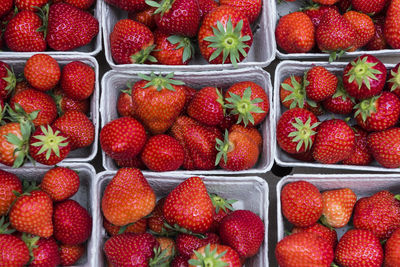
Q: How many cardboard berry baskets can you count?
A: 9